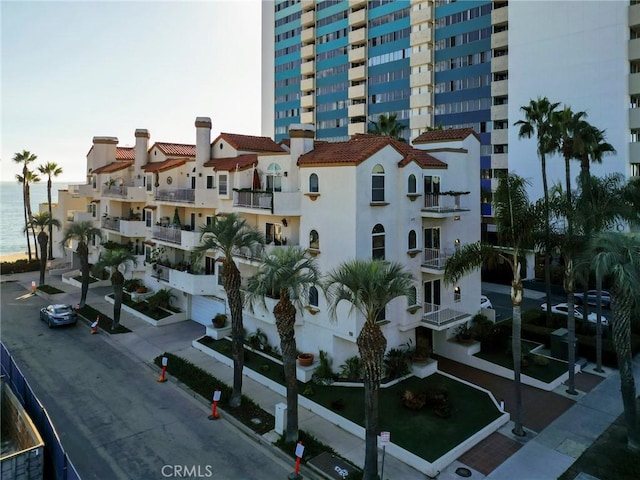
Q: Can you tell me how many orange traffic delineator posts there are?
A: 5